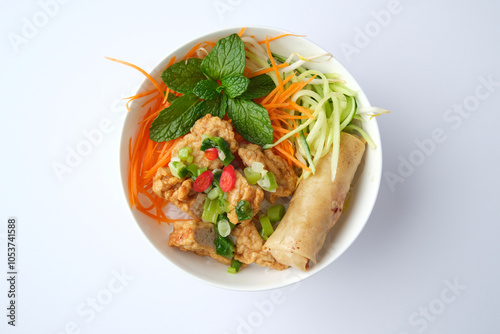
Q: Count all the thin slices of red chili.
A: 3